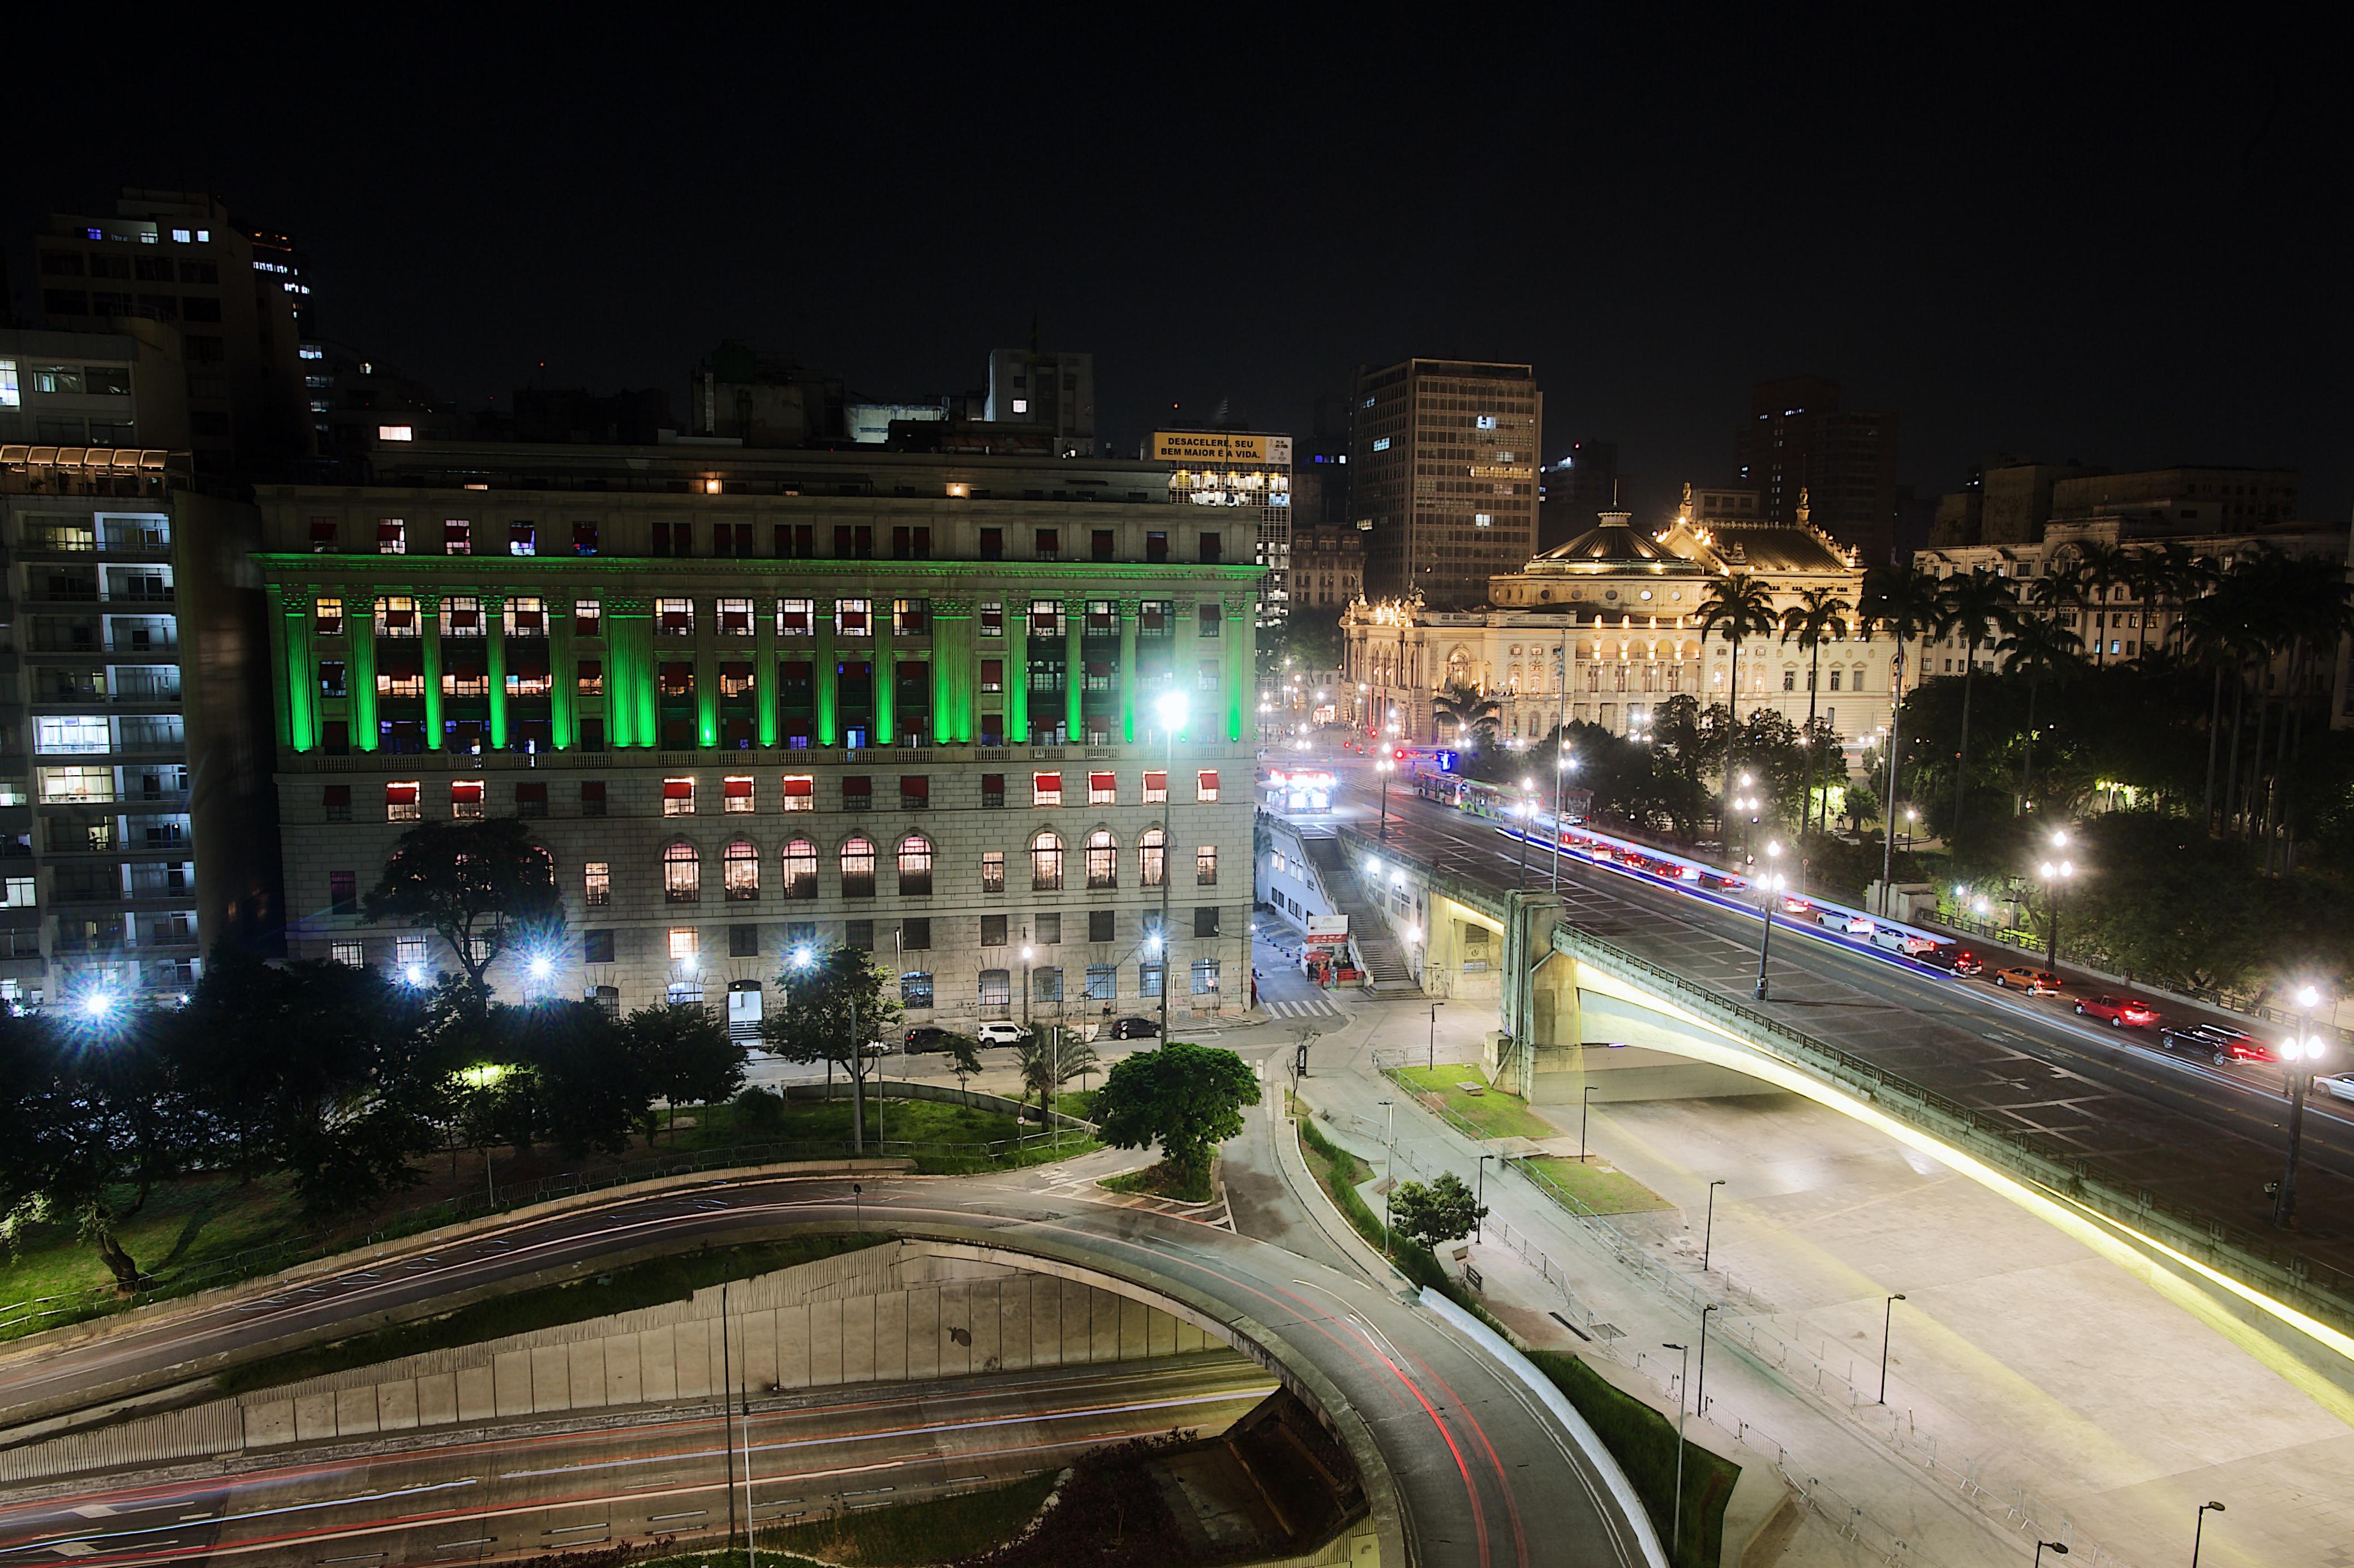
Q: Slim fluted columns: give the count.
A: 14